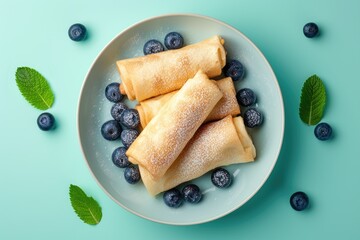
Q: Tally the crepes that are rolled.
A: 4